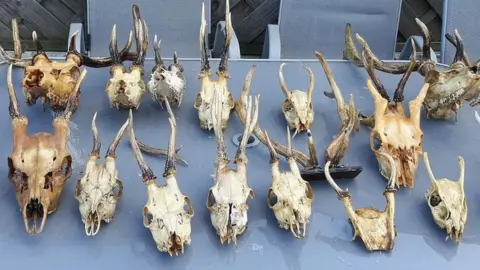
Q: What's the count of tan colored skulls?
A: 3